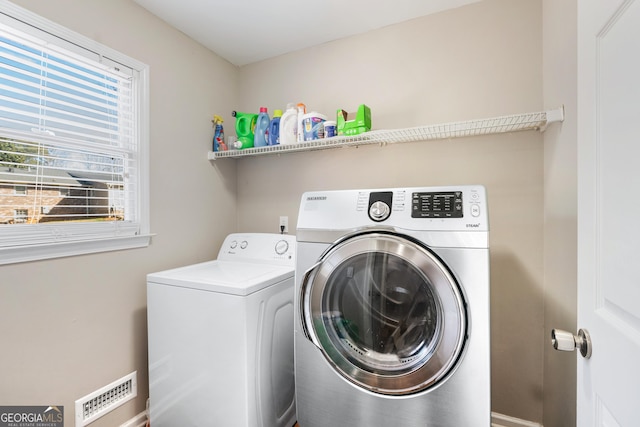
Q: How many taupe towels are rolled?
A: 0